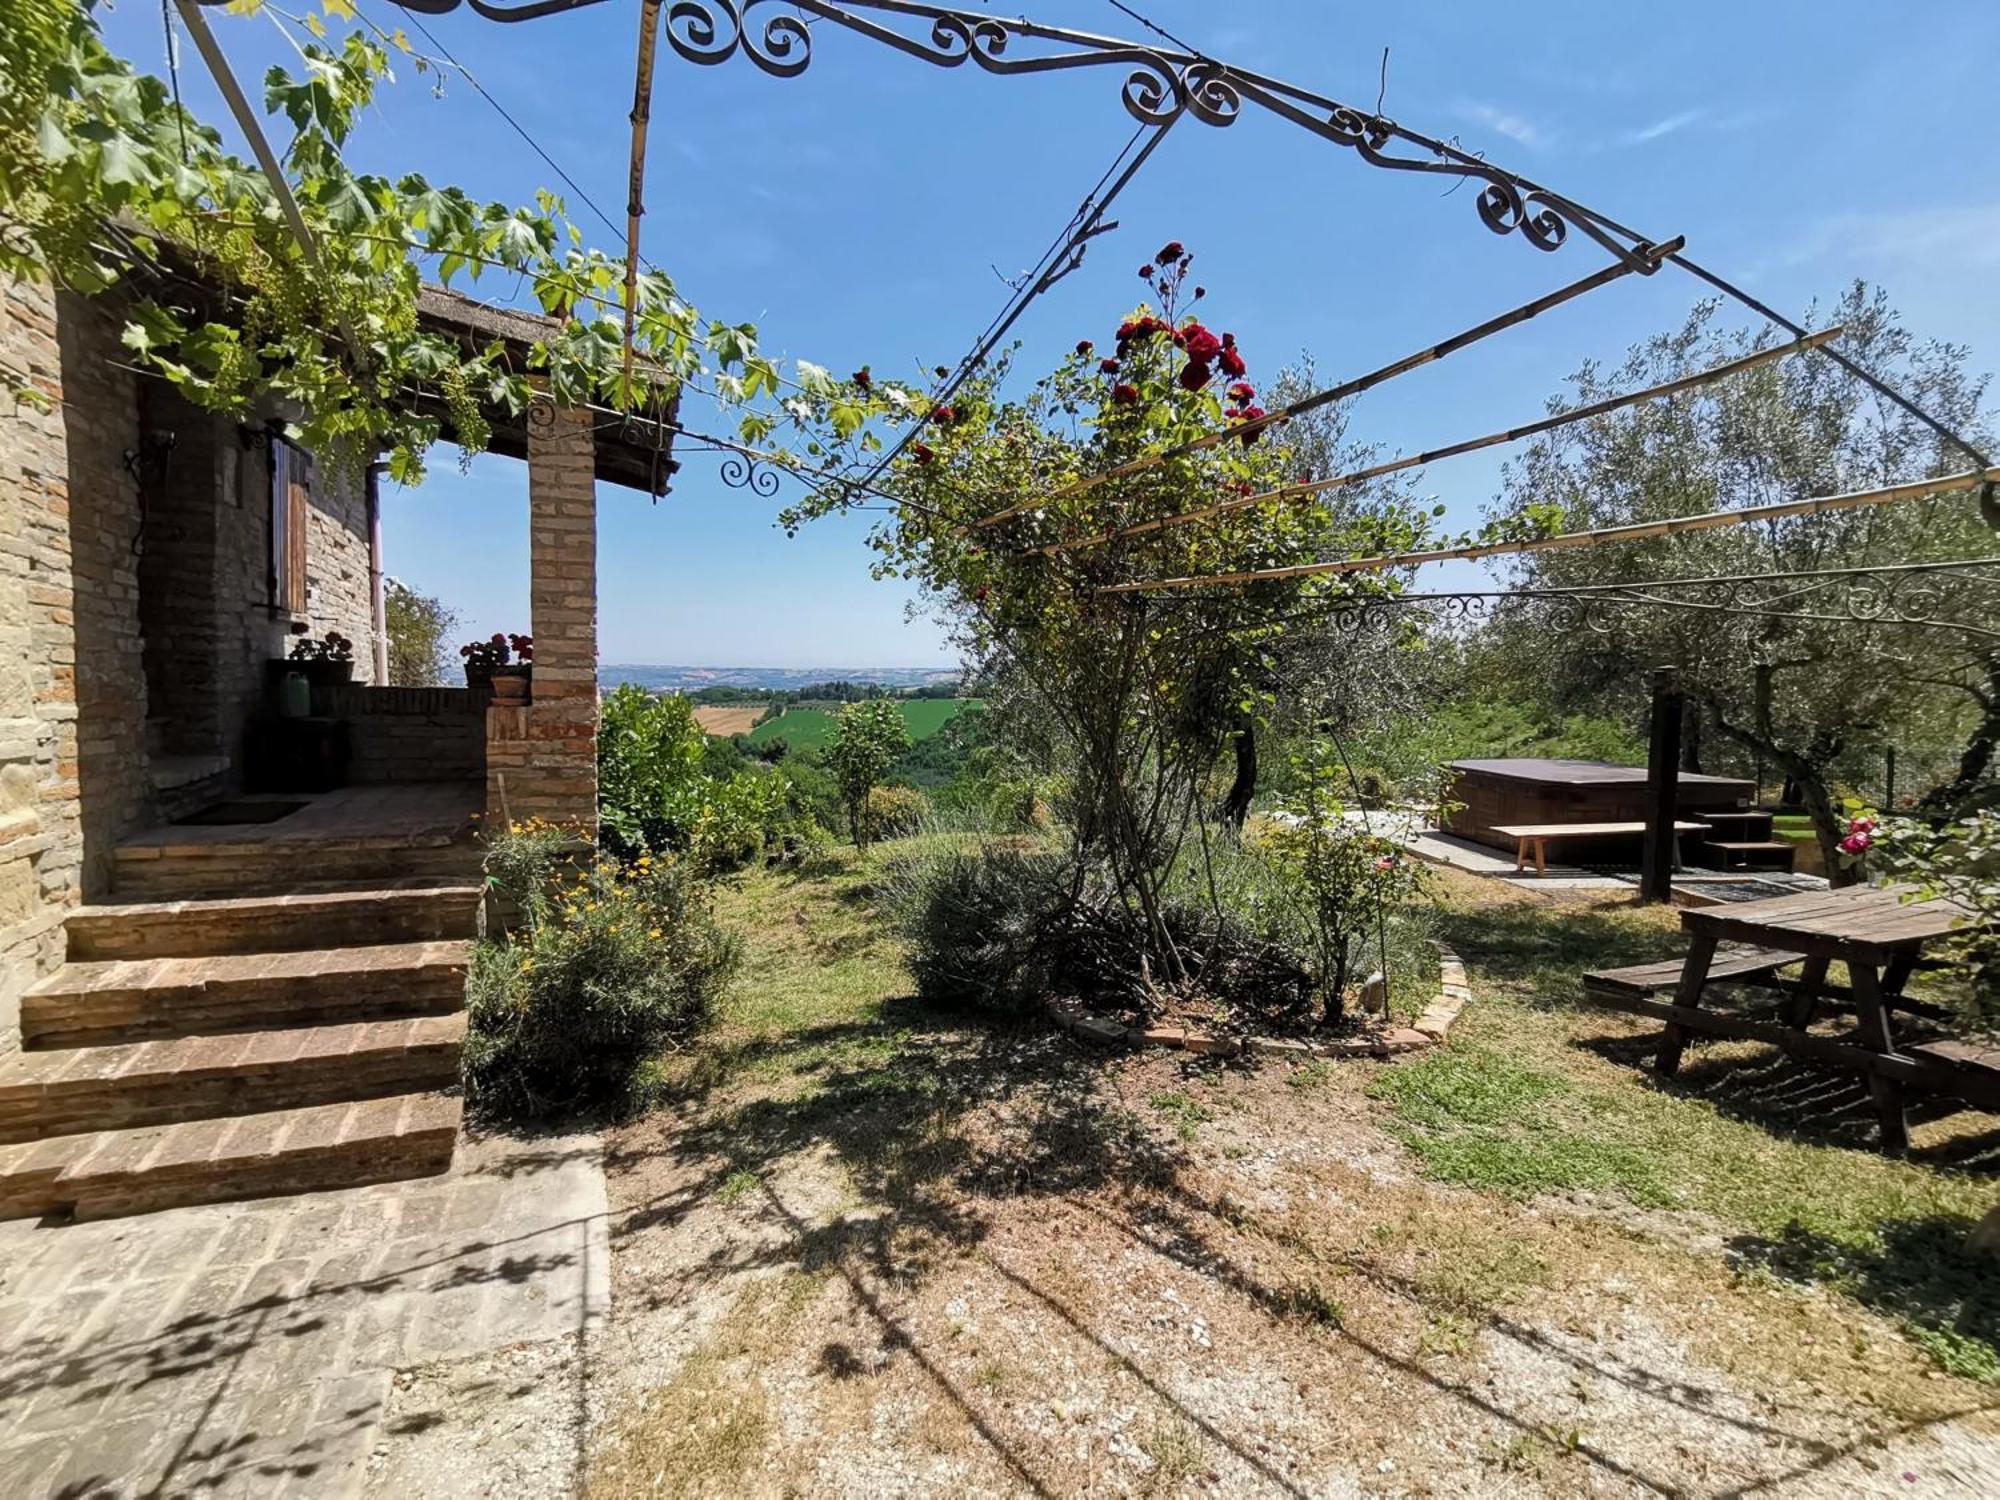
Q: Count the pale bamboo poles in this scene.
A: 4